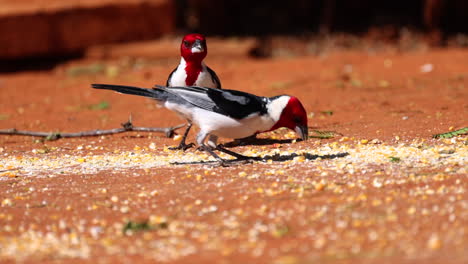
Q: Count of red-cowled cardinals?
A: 2